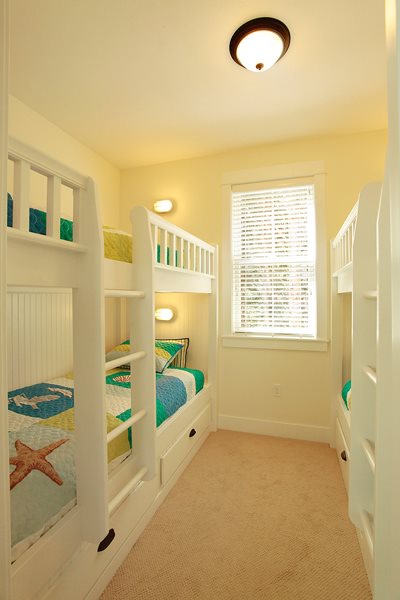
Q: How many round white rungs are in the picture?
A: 8